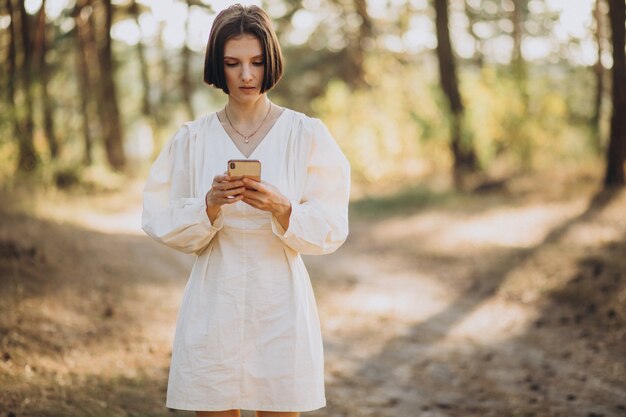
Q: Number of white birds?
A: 0